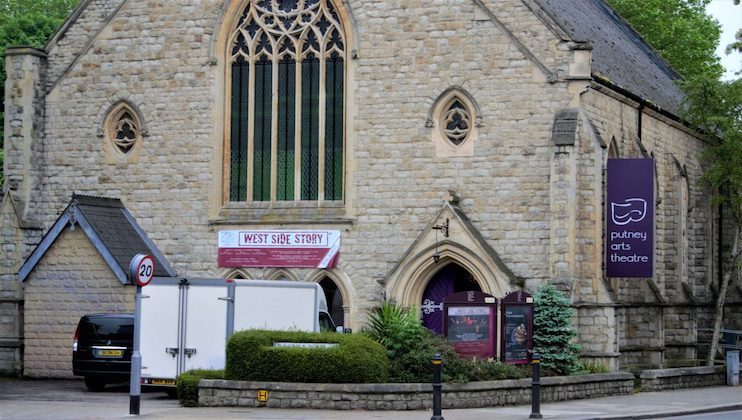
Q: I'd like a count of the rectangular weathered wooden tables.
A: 0